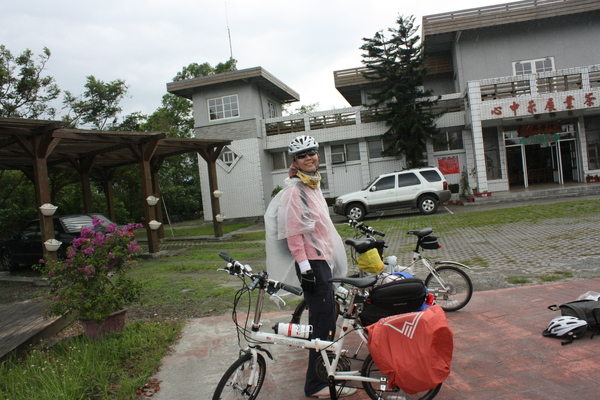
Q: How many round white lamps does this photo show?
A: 6